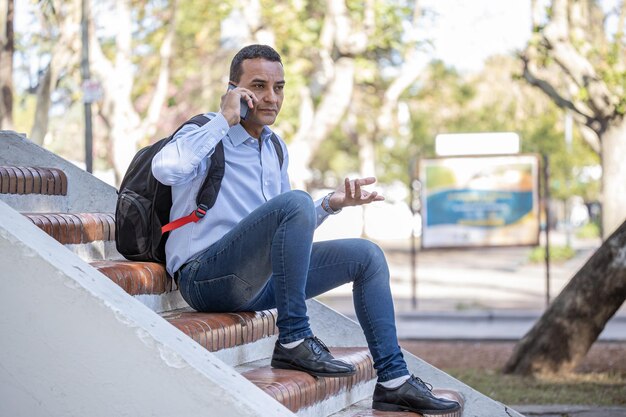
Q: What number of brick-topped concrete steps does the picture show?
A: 6